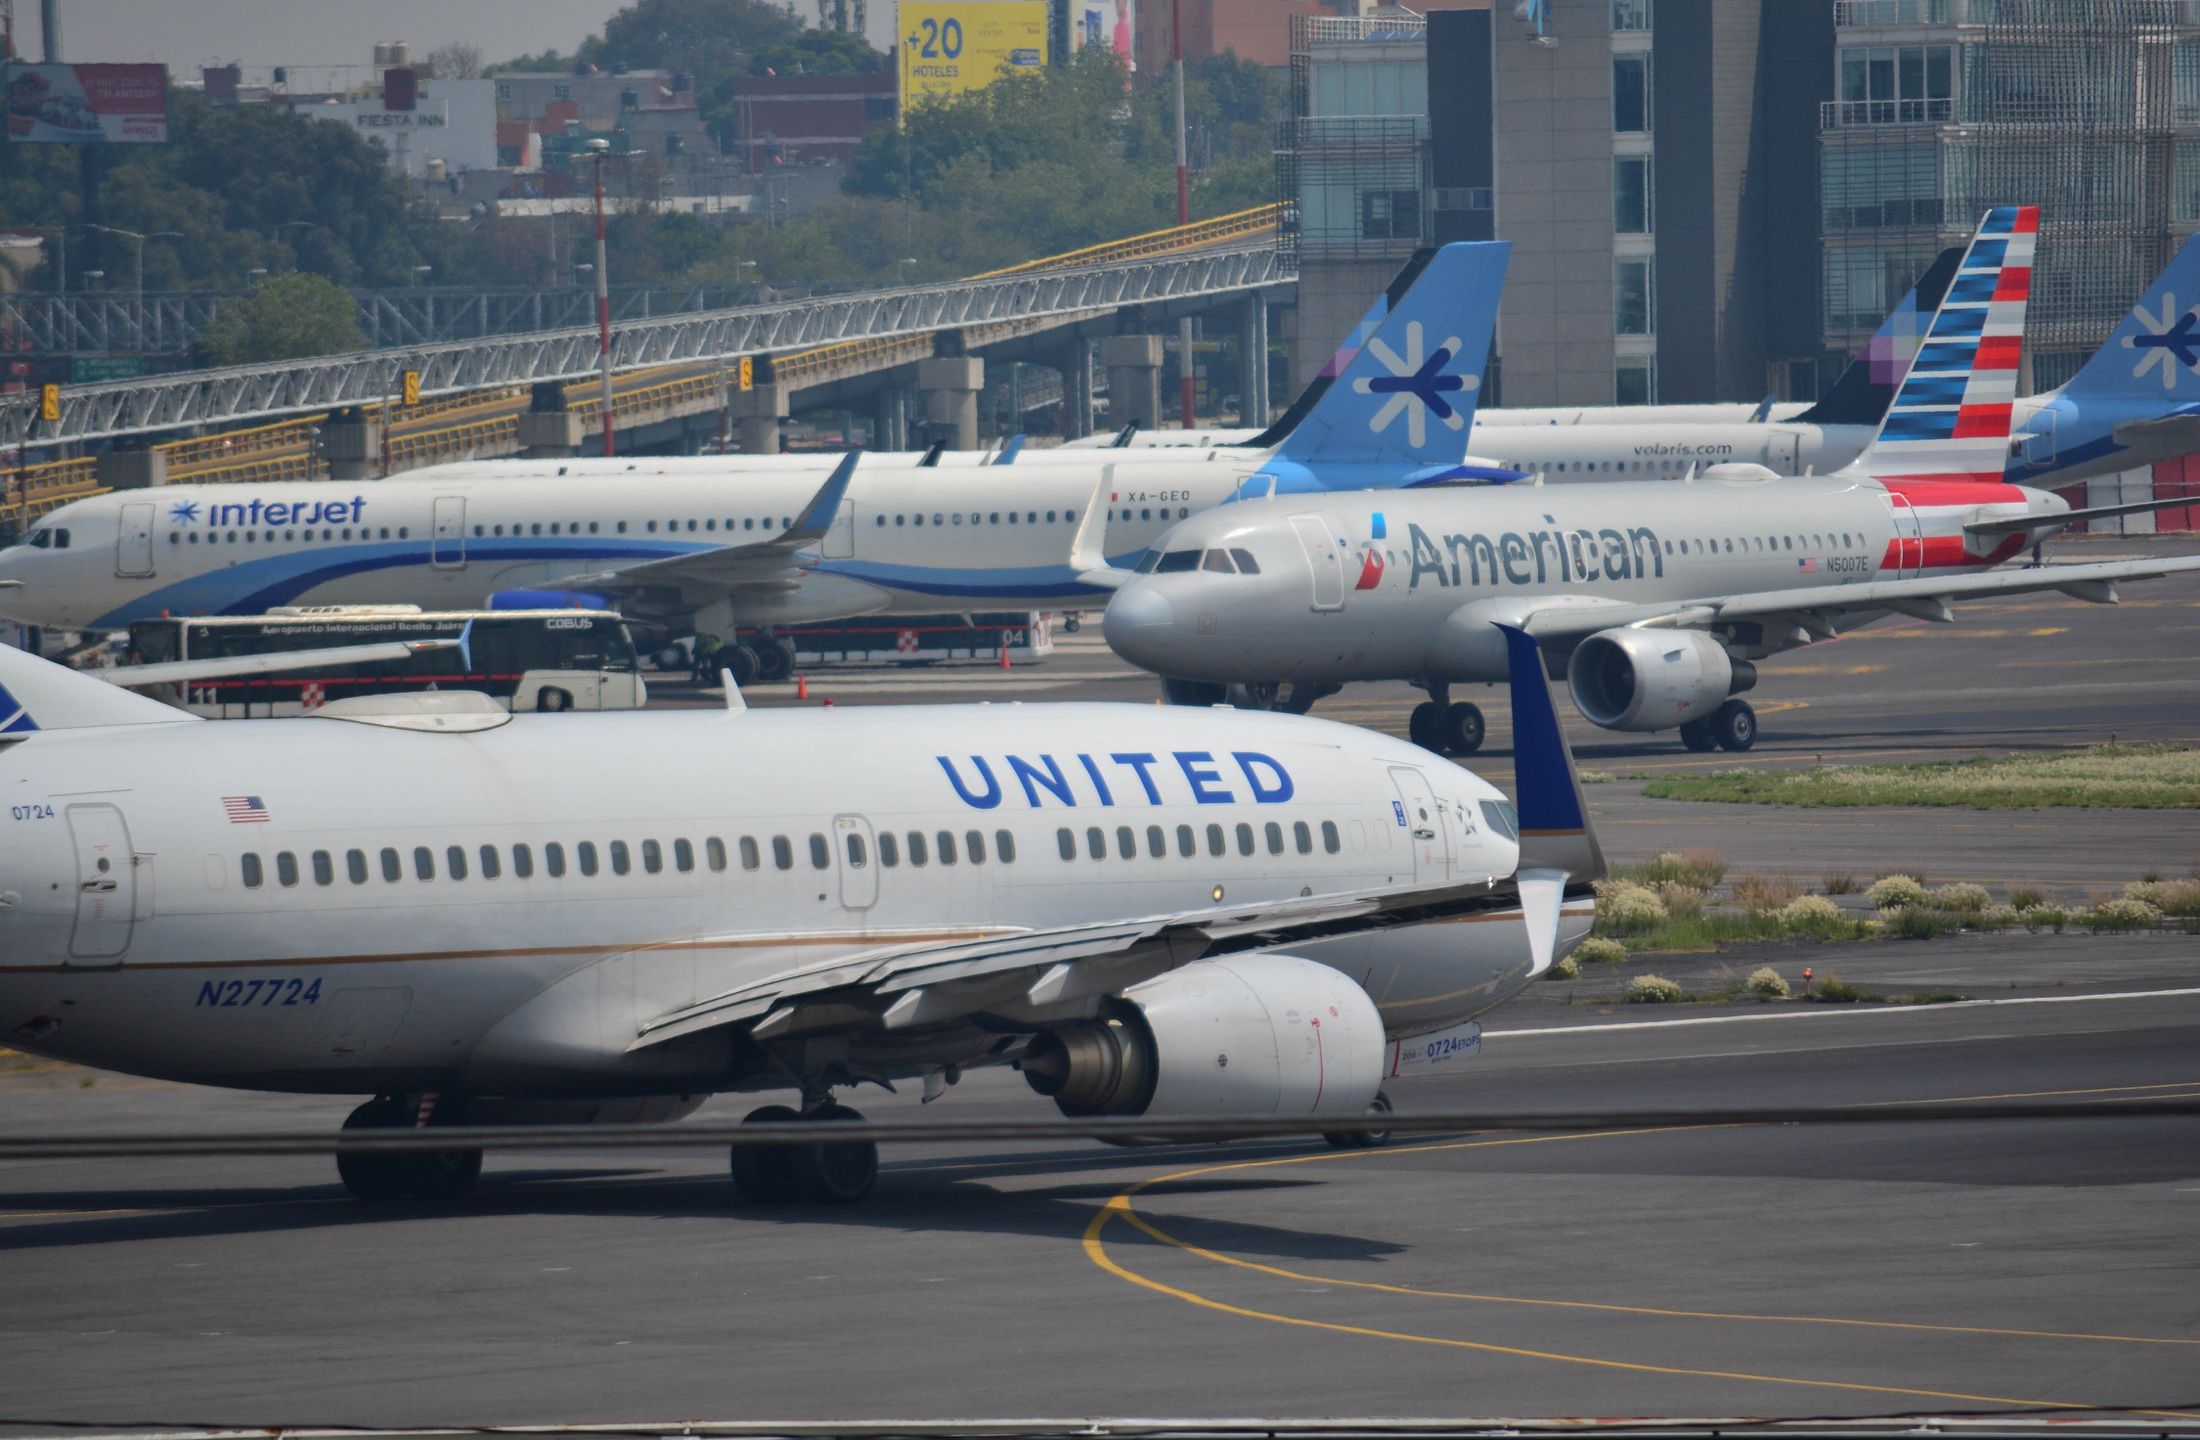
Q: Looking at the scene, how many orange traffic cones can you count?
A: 2